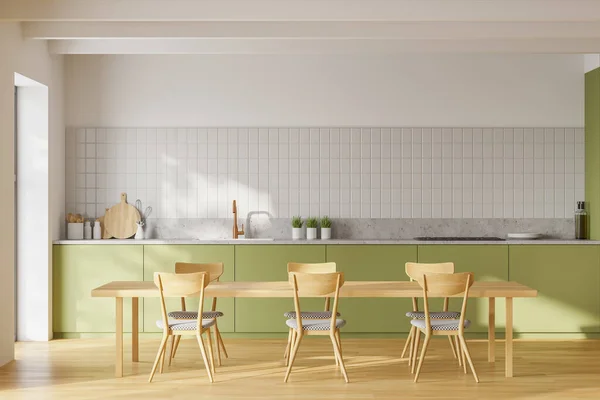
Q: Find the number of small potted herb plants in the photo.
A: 3